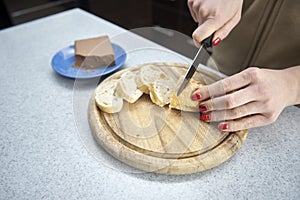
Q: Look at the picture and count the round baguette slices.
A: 5